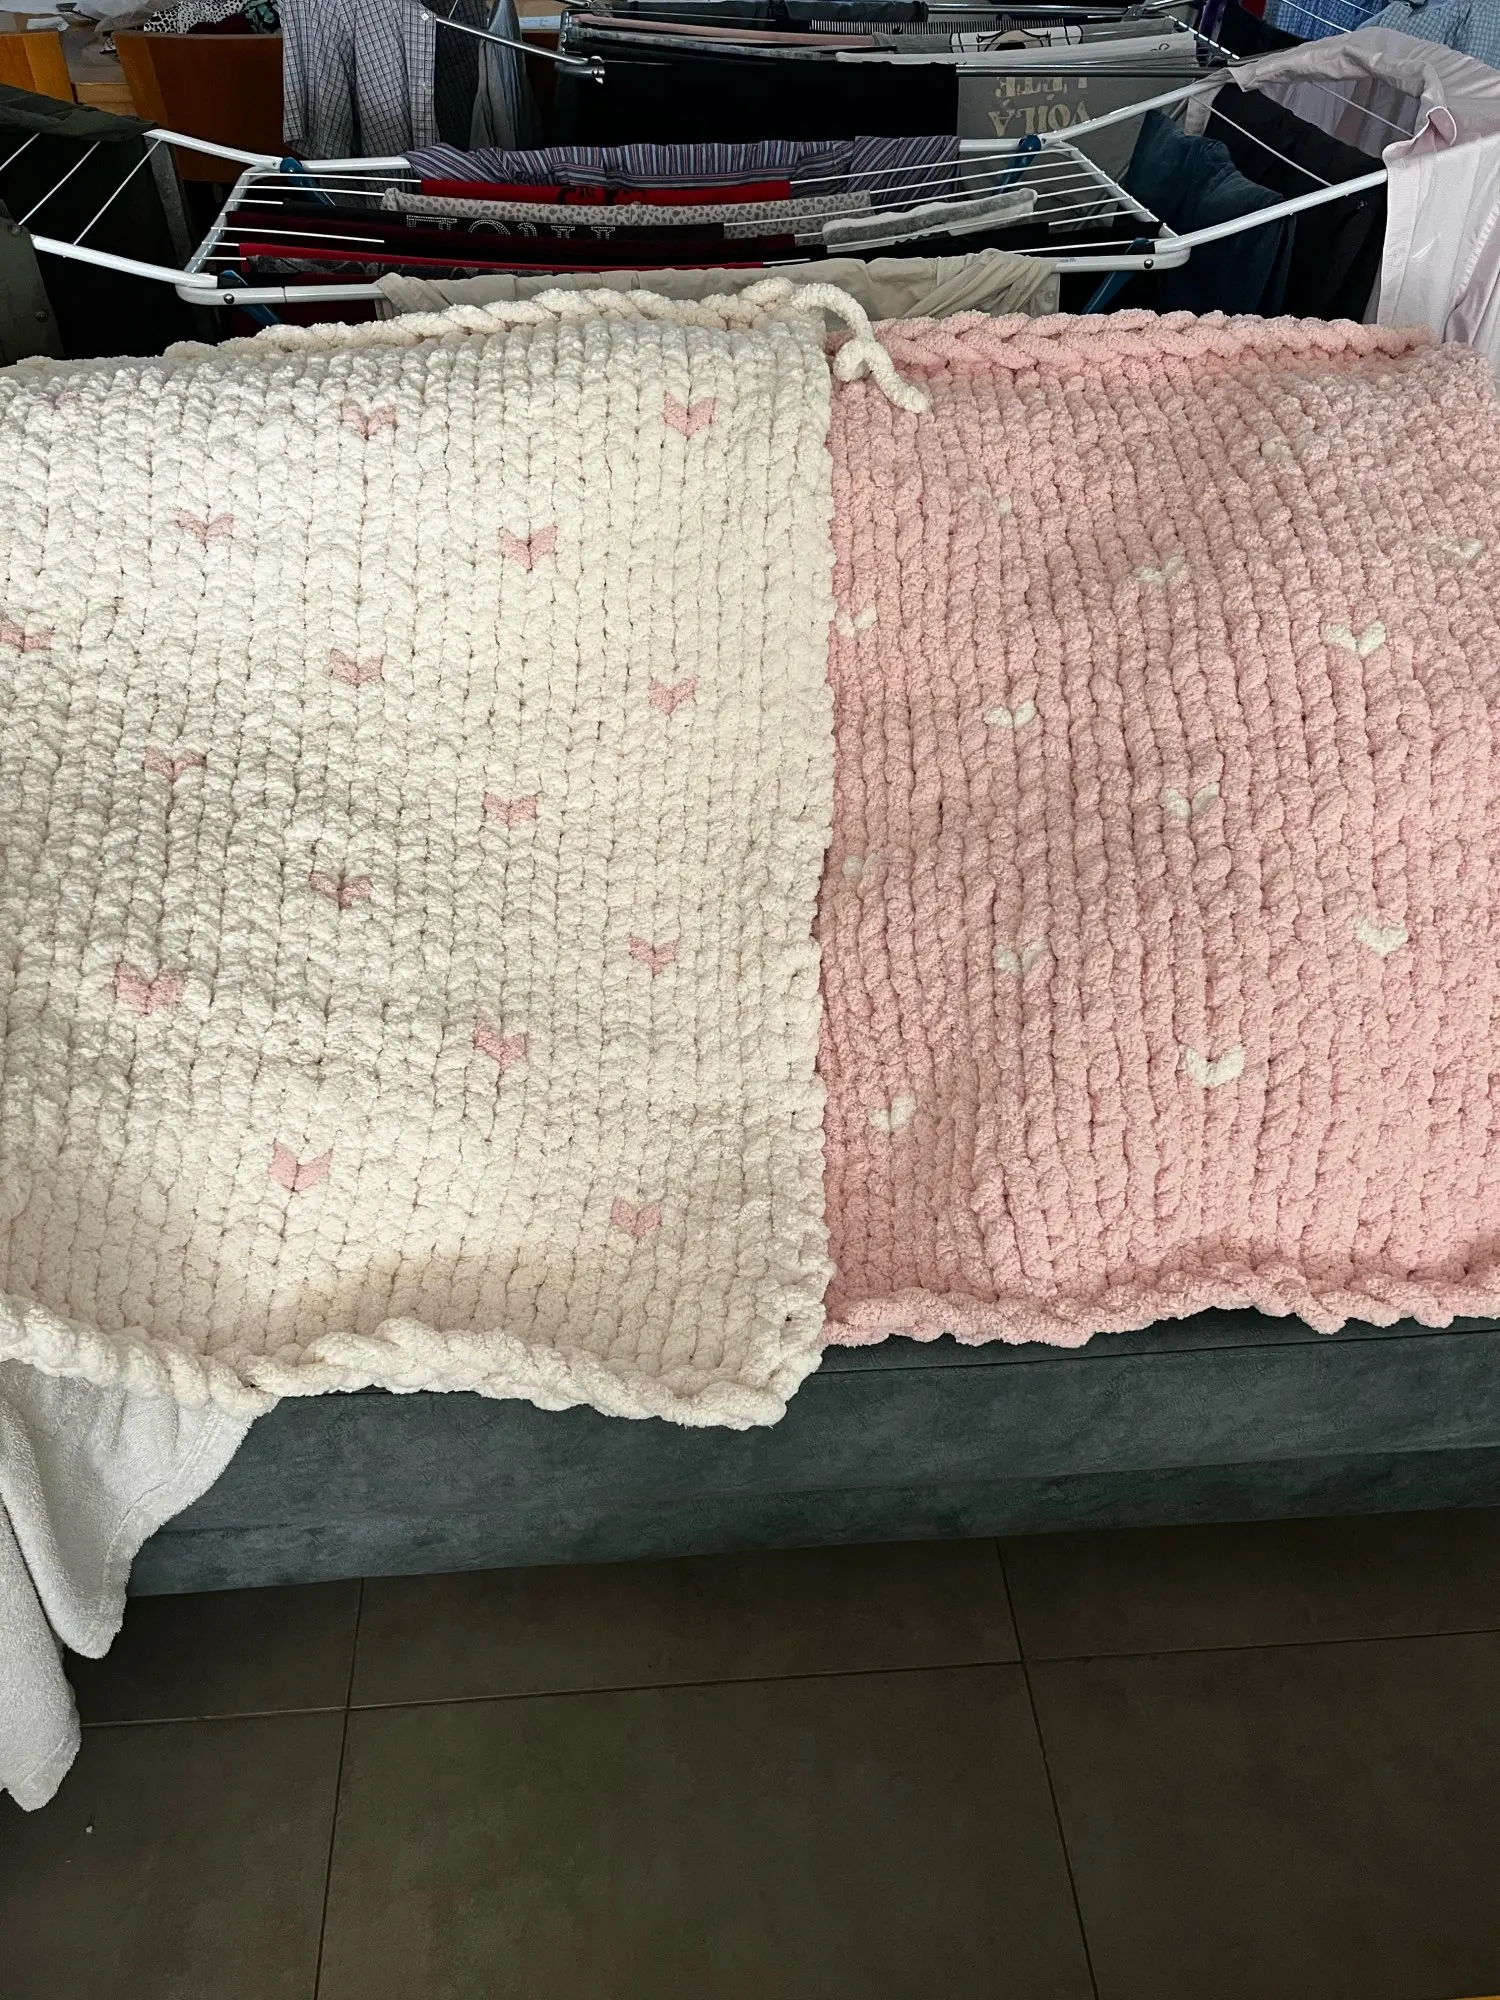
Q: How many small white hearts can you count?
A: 13